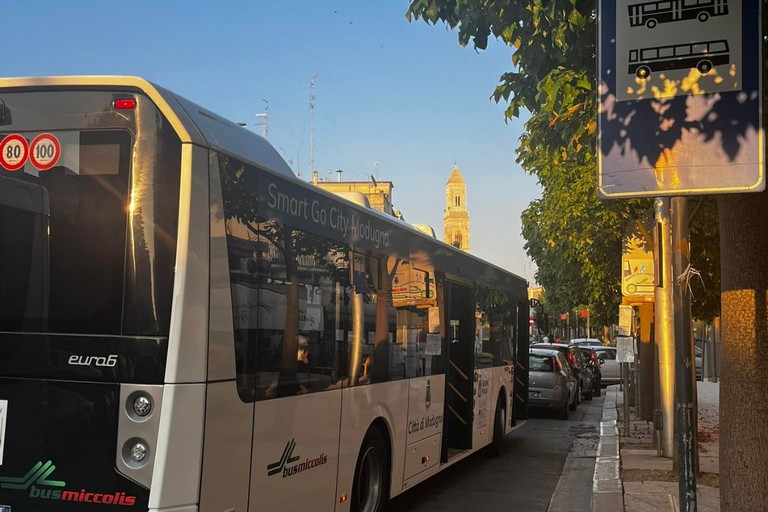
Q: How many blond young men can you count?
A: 0